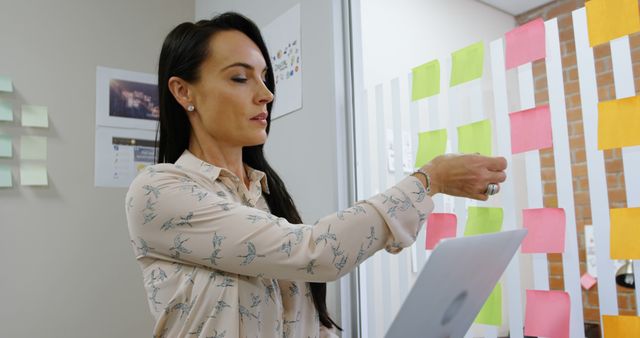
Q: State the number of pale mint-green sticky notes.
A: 7